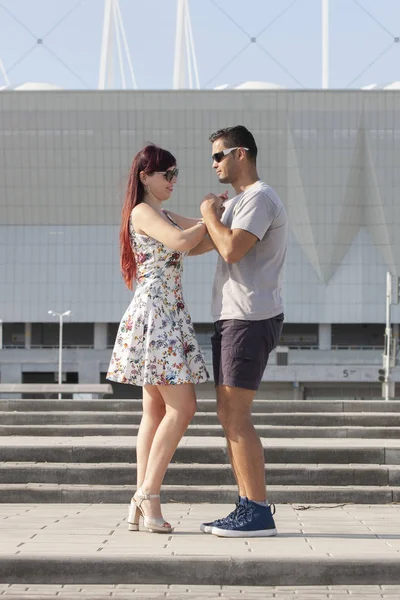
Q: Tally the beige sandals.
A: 2